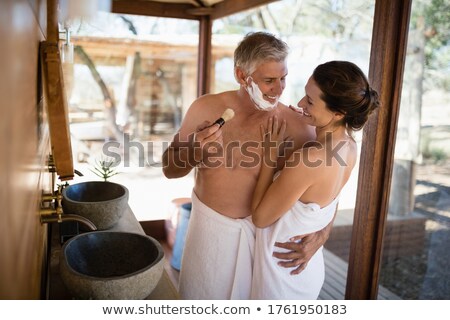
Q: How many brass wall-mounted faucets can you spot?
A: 2